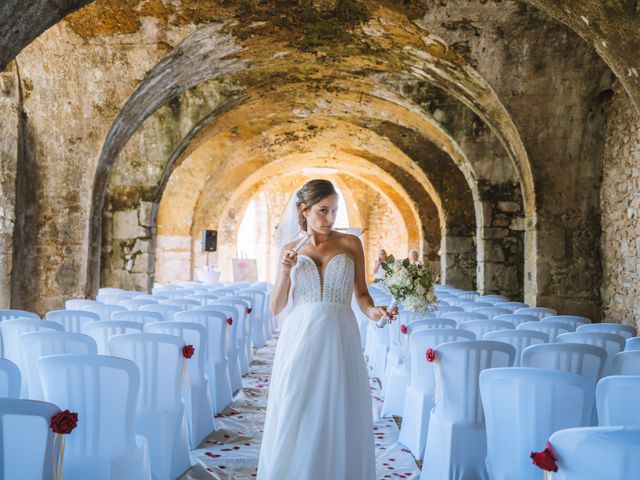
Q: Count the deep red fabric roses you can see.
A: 7